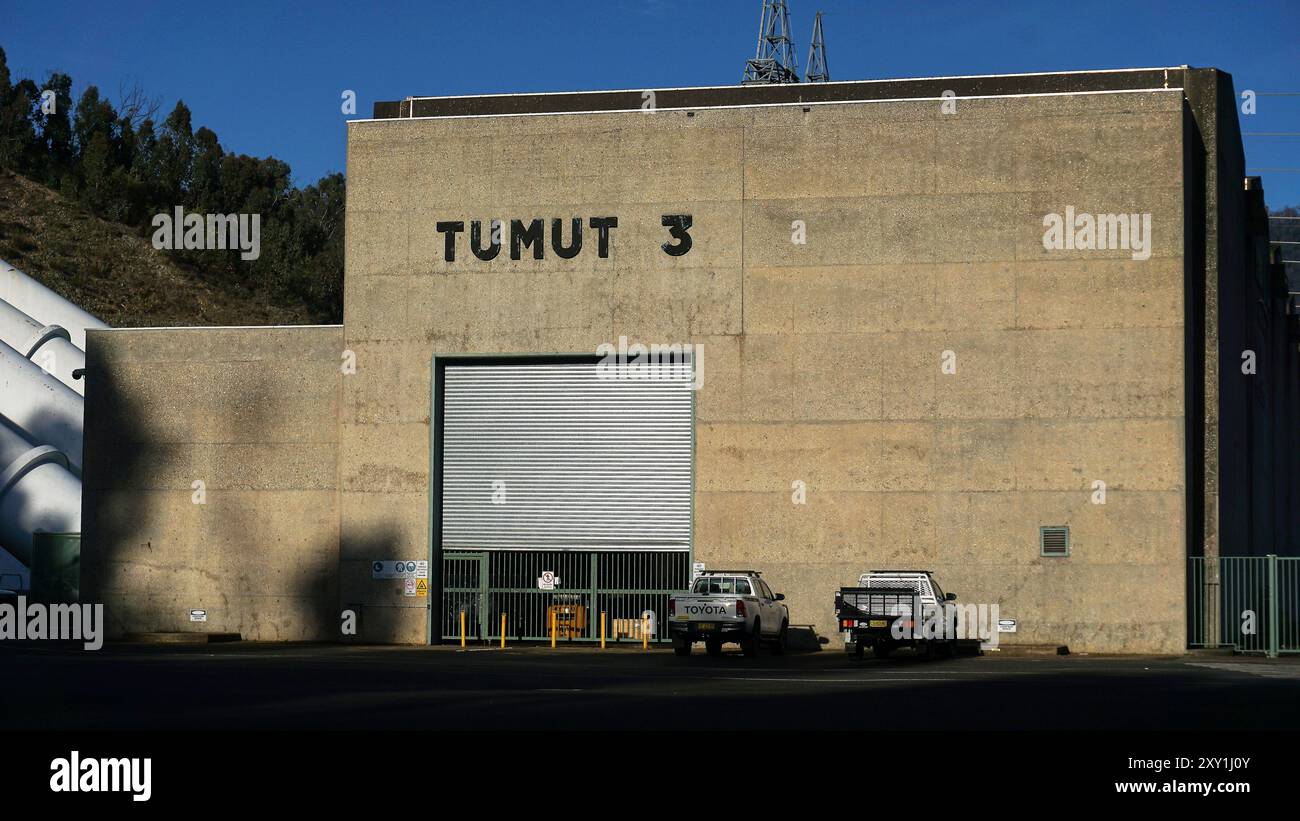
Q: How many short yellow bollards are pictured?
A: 5